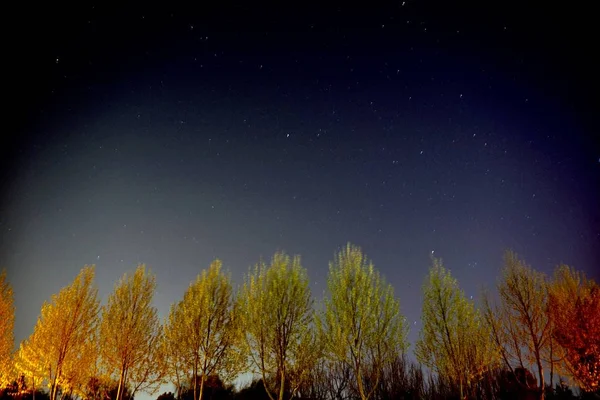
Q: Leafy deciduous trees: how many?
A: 9